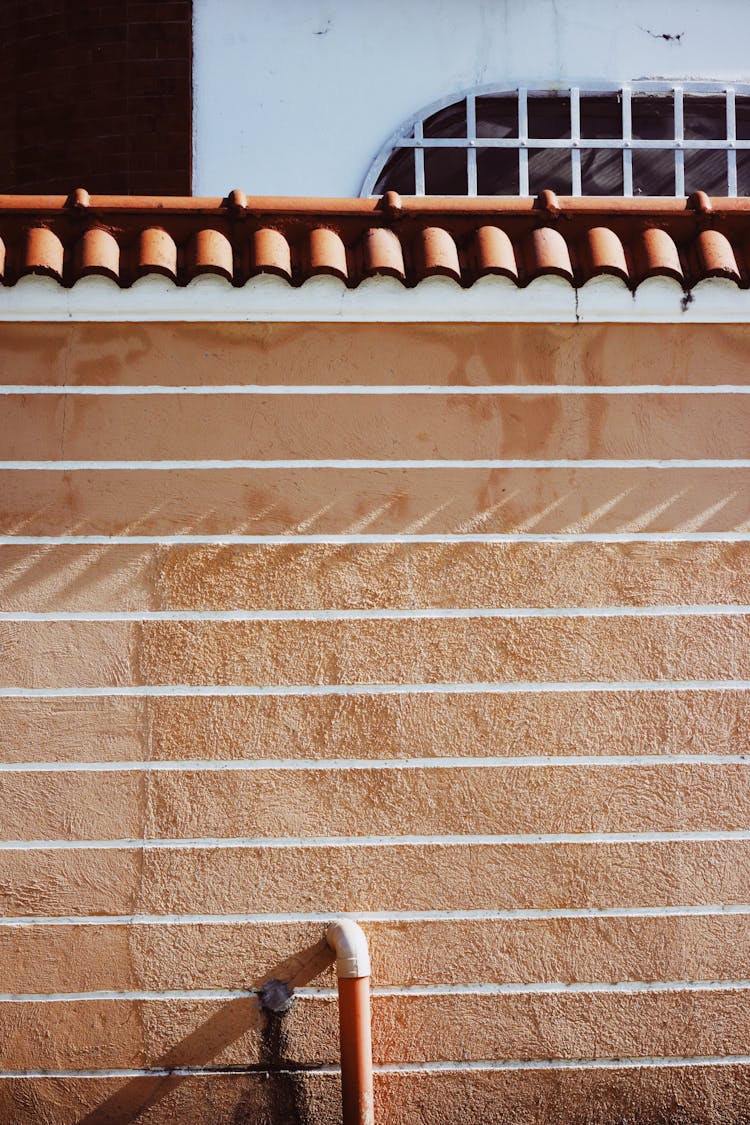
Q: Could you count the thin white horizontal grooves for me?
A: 10